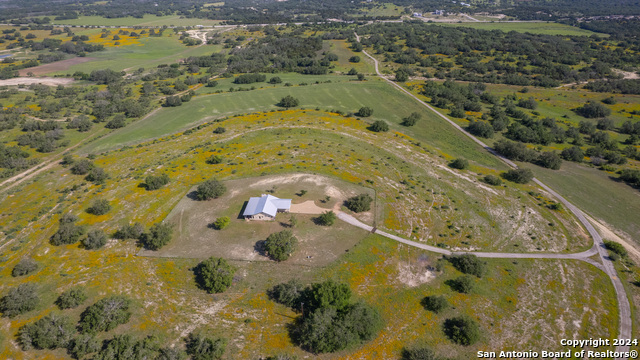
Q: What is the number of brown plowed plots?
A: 1